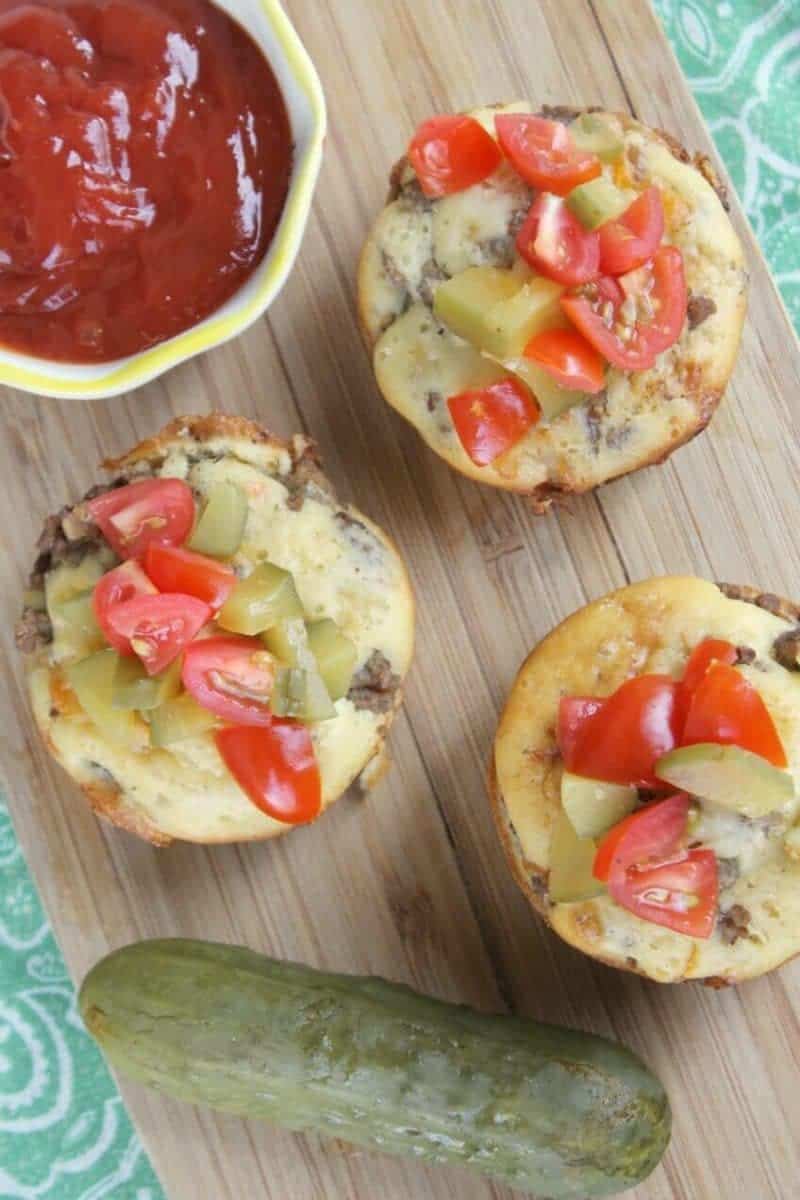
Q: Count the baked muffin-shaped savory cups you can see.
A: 3